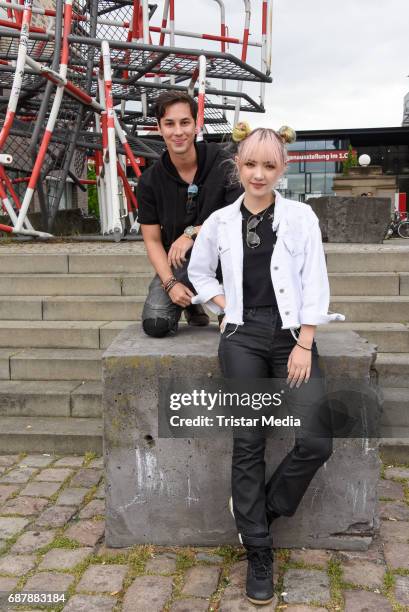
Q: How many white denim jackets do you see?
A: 1